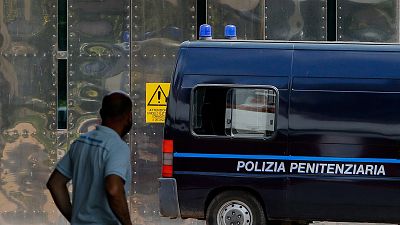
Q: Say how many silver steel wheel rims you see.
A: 1